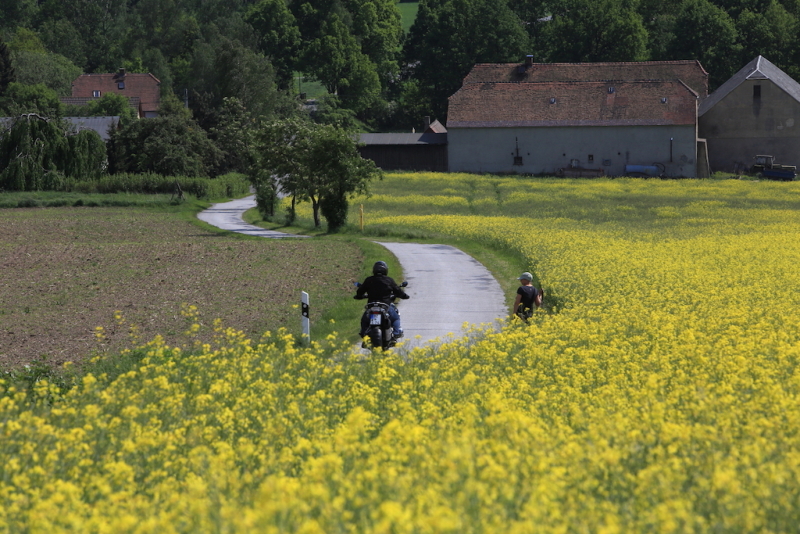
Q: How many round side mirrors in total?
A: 2